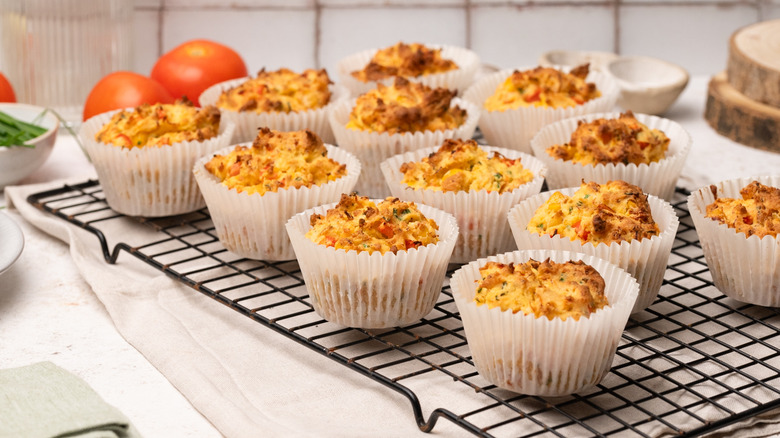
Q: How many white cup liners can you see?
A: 12